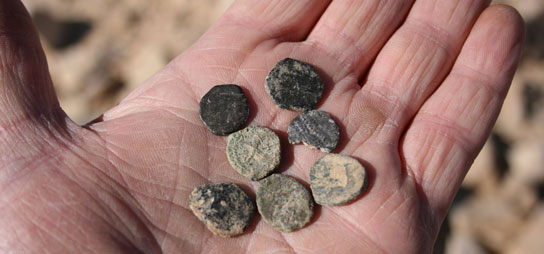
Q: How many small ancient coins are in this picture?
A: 7